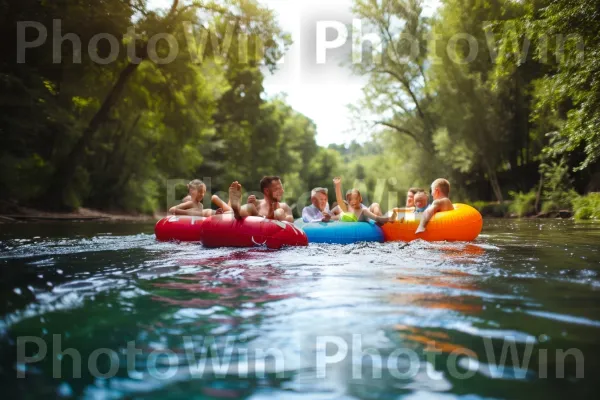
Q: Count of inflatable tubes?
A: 4